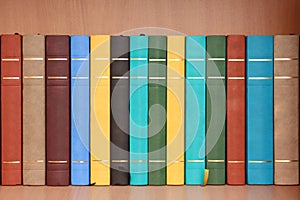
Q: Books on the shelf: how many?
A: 14